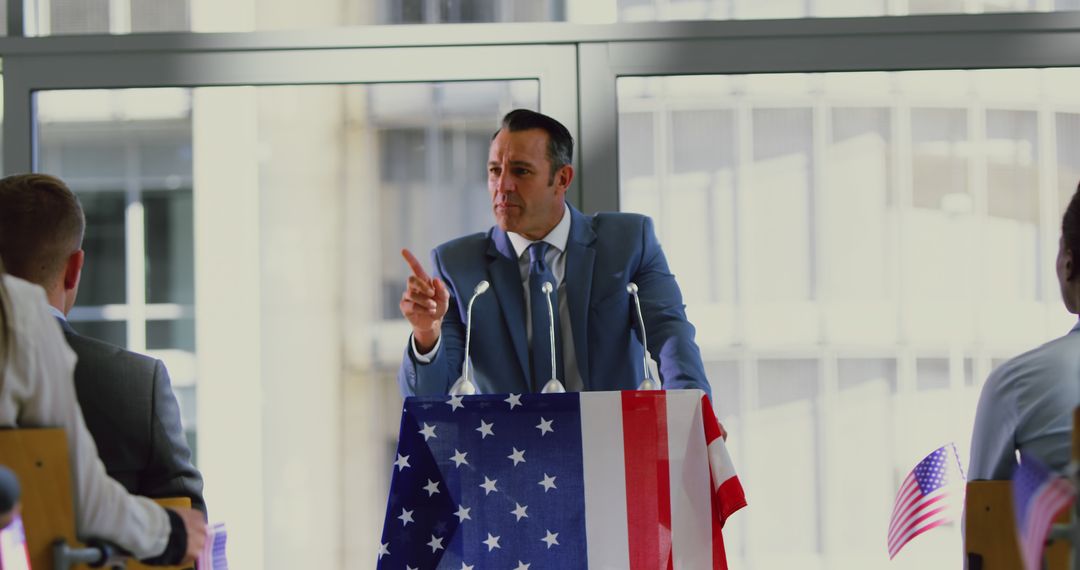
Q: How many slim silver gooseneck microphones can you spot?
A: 3